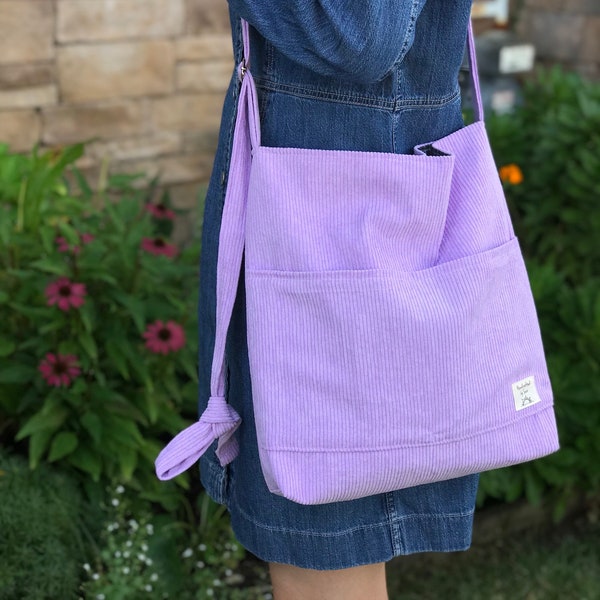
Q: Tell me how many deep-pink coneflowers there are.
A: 6